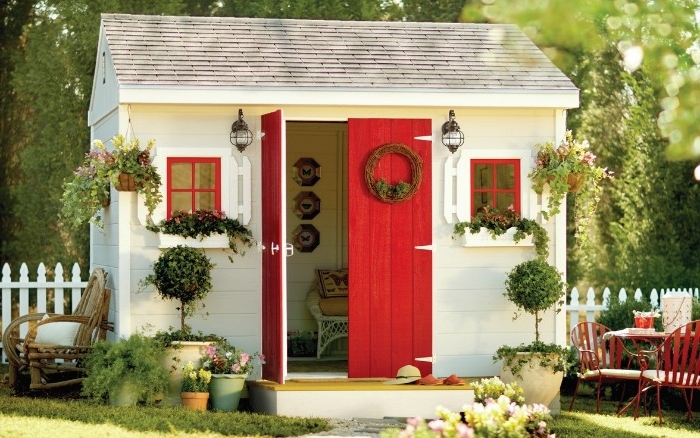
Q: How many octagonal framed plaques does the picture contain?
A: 3